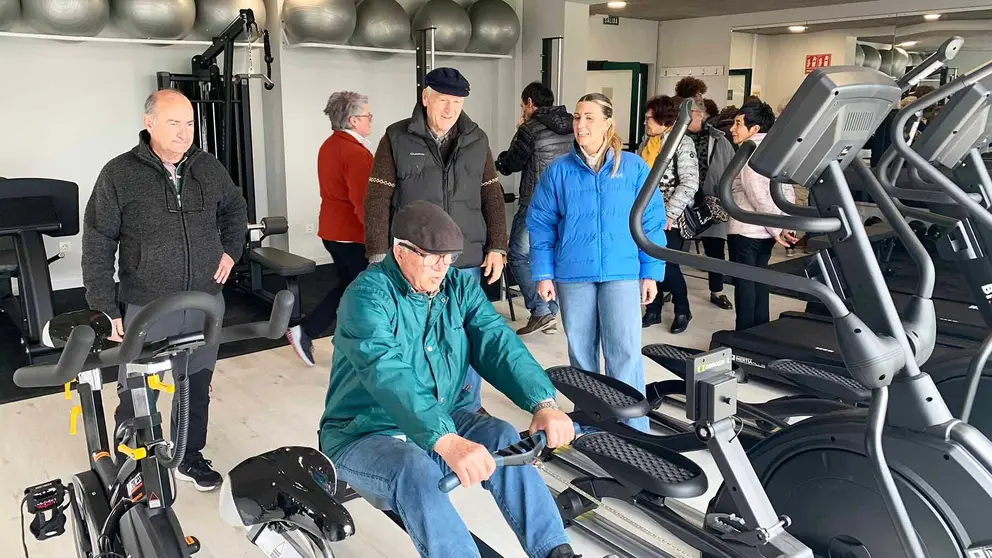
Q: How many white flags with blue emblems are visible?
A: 0